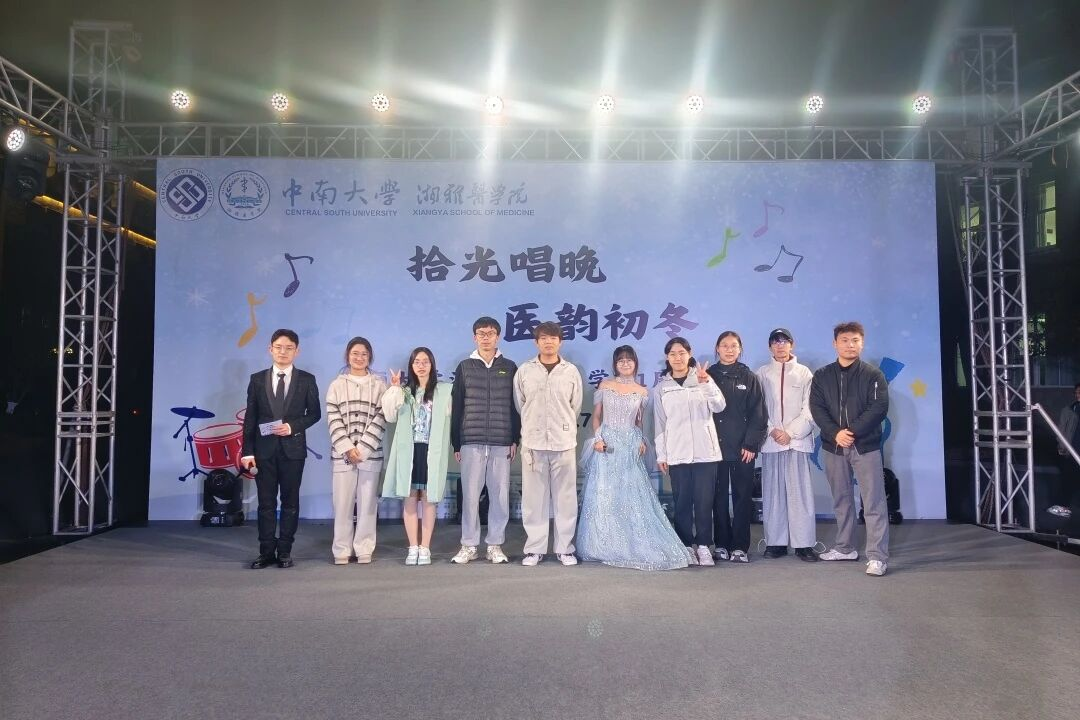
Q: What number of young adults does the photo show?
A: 10